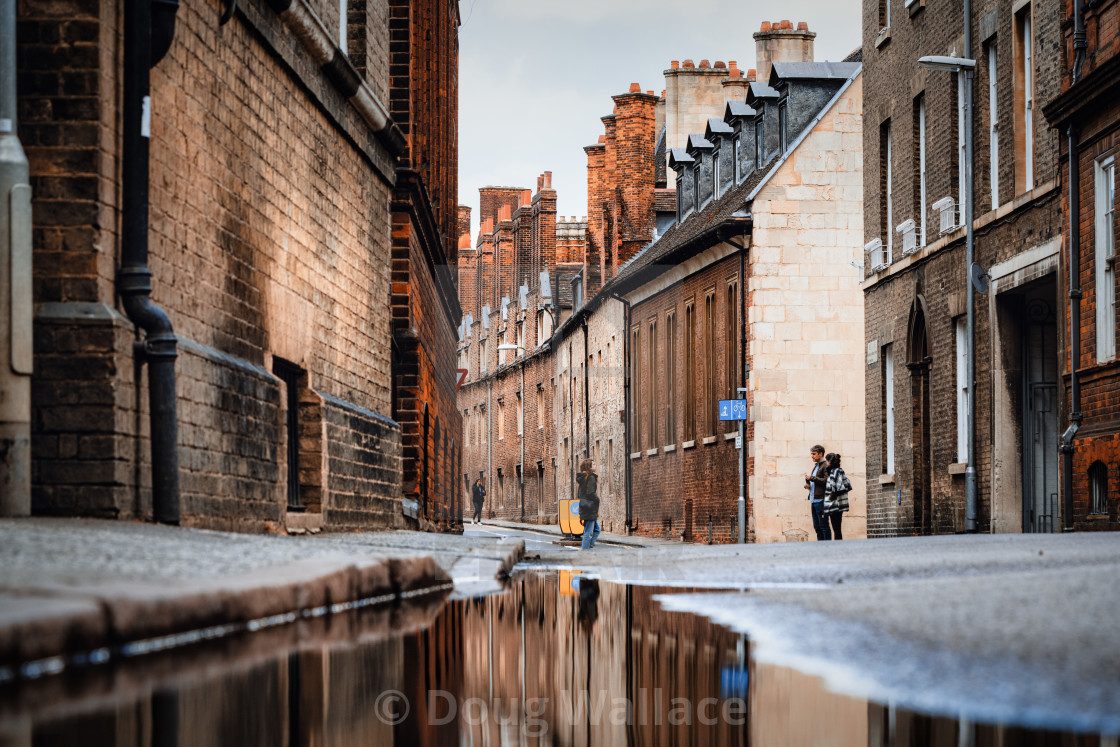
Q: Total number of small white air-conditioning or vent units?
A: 3